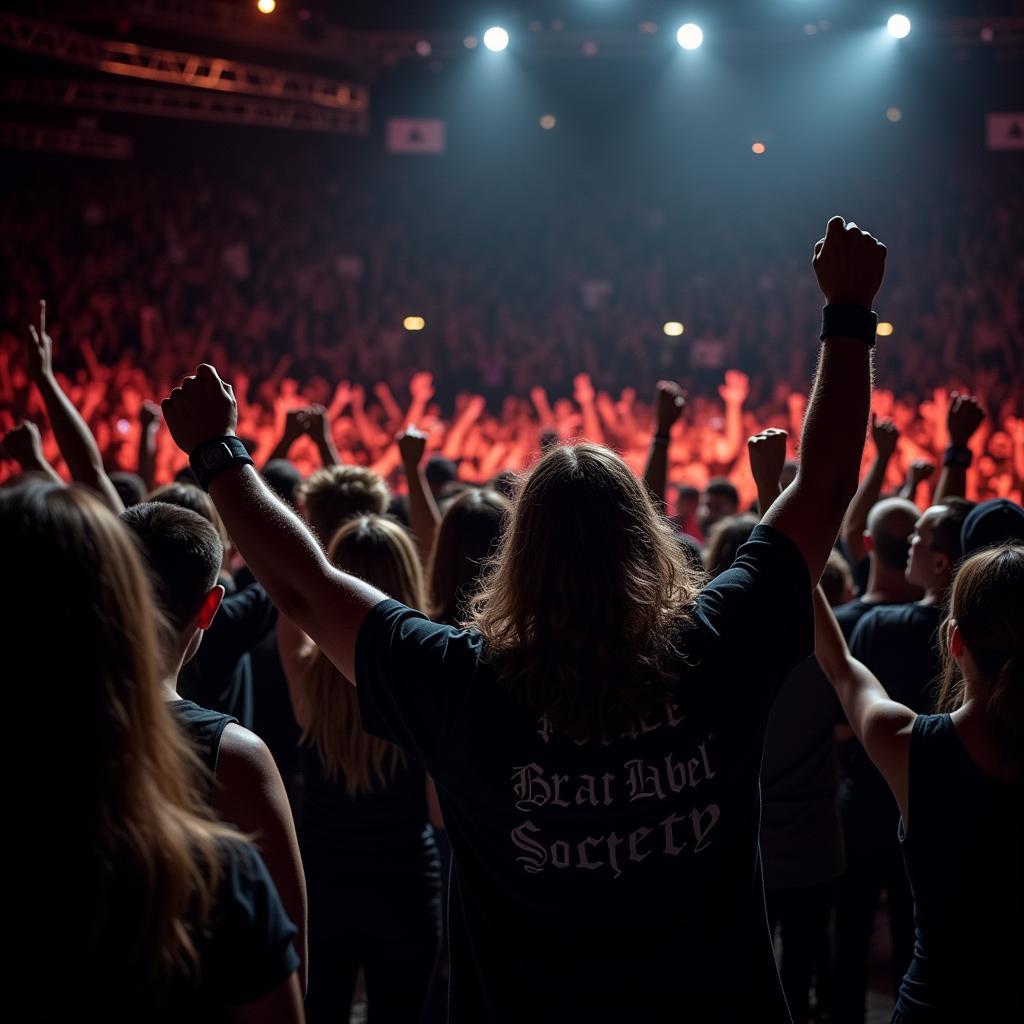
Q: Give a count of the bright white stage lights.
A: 3